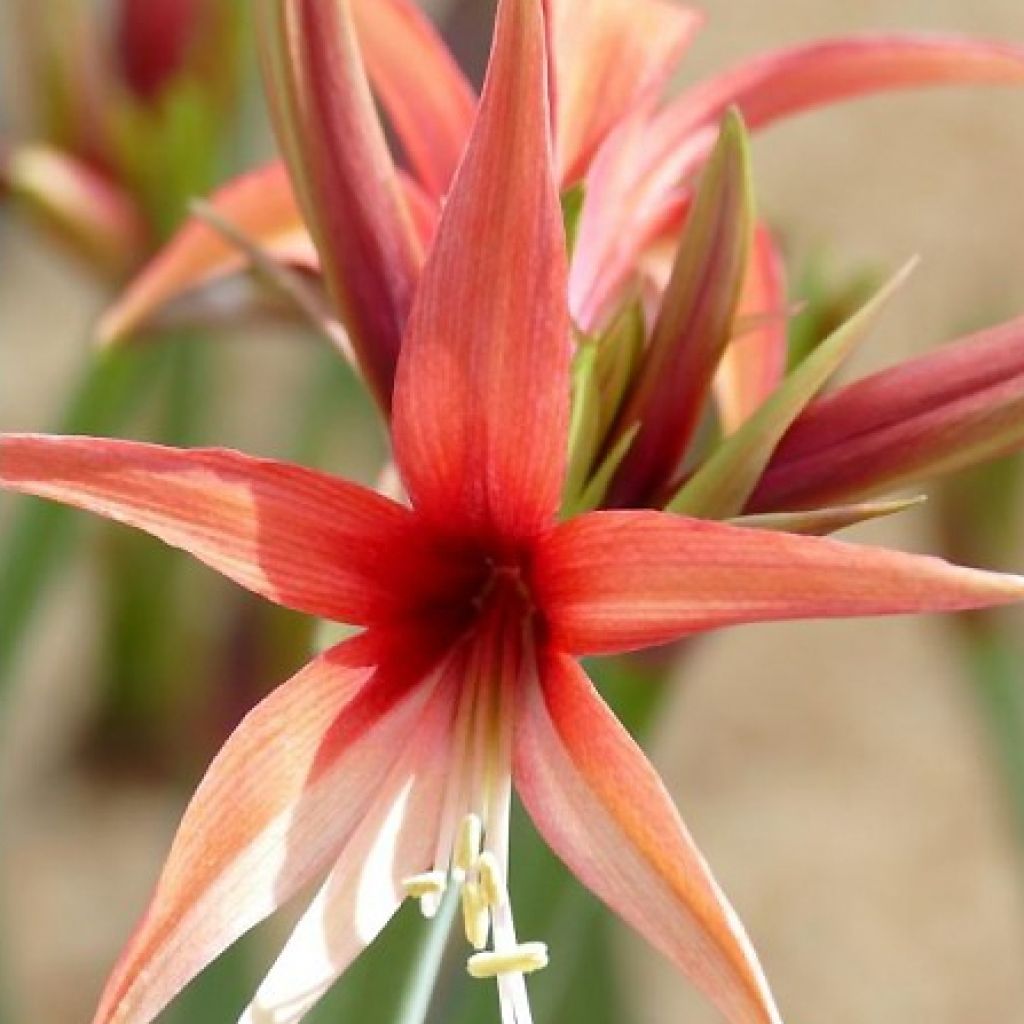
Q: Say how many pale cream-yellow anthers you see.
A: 5